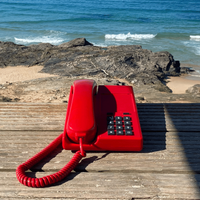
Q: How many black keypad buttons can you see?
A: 12